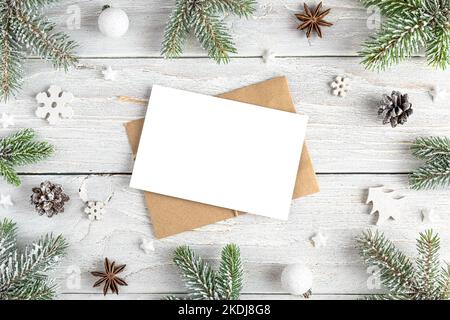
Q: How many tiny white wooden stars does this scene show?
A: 8